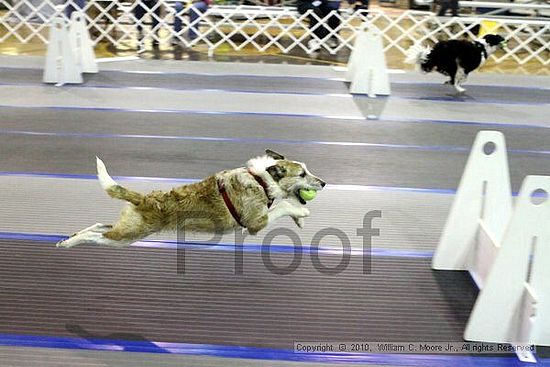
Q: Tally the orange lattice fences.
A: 0